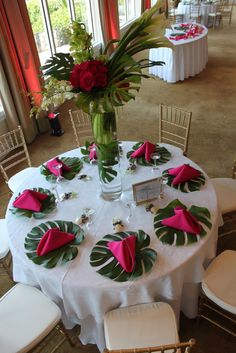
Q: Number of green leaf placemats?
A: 8